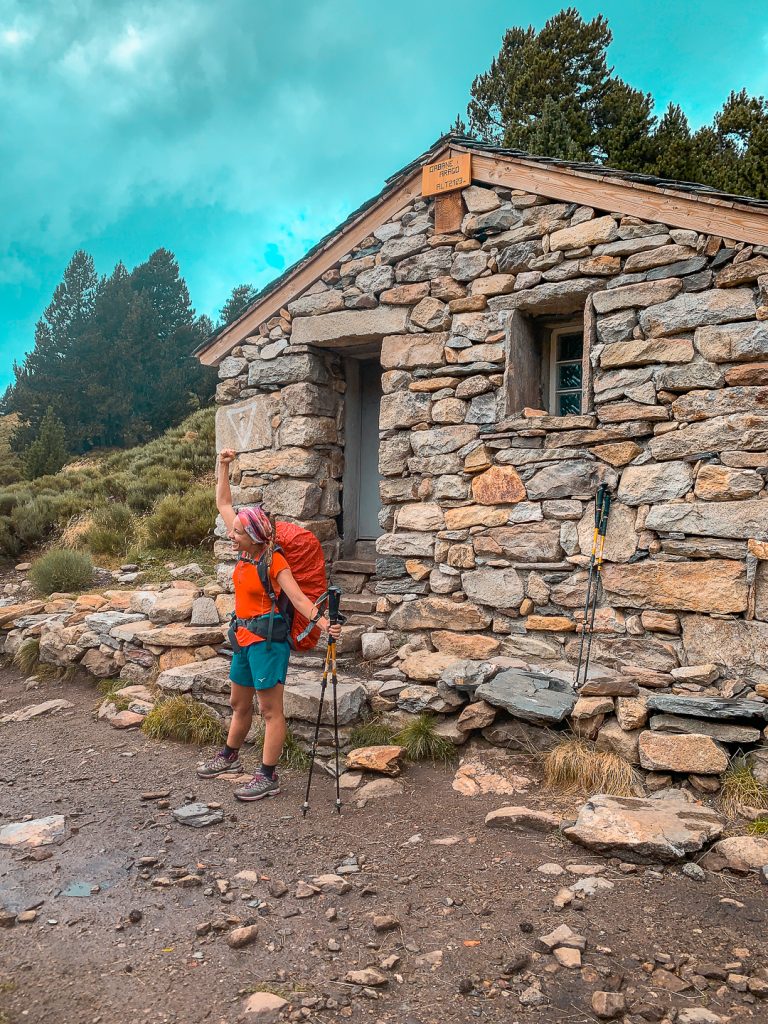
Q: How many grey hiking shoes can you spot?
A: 2